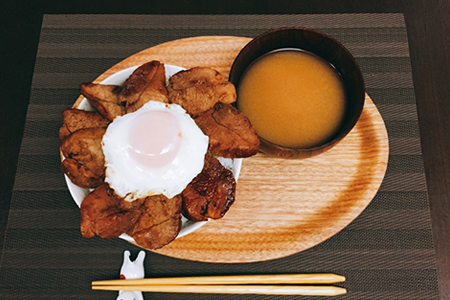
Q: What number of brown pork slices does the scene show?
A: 9